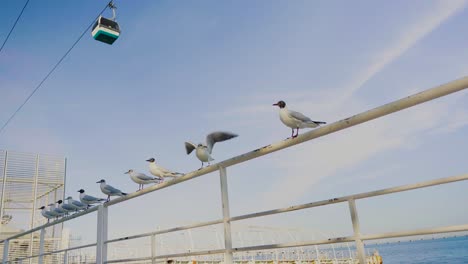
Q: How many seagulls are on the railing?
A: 10